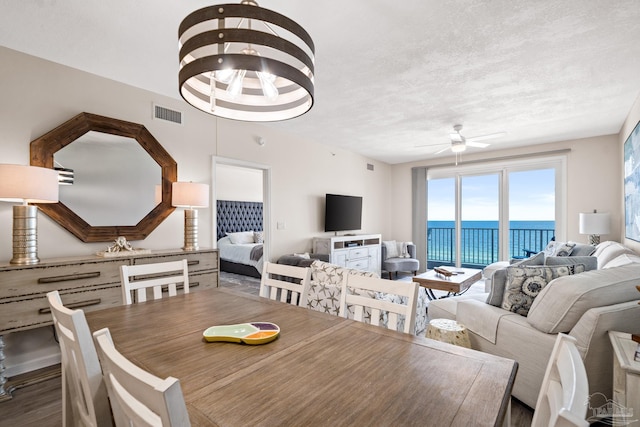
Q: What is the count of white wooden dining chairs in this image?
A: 6